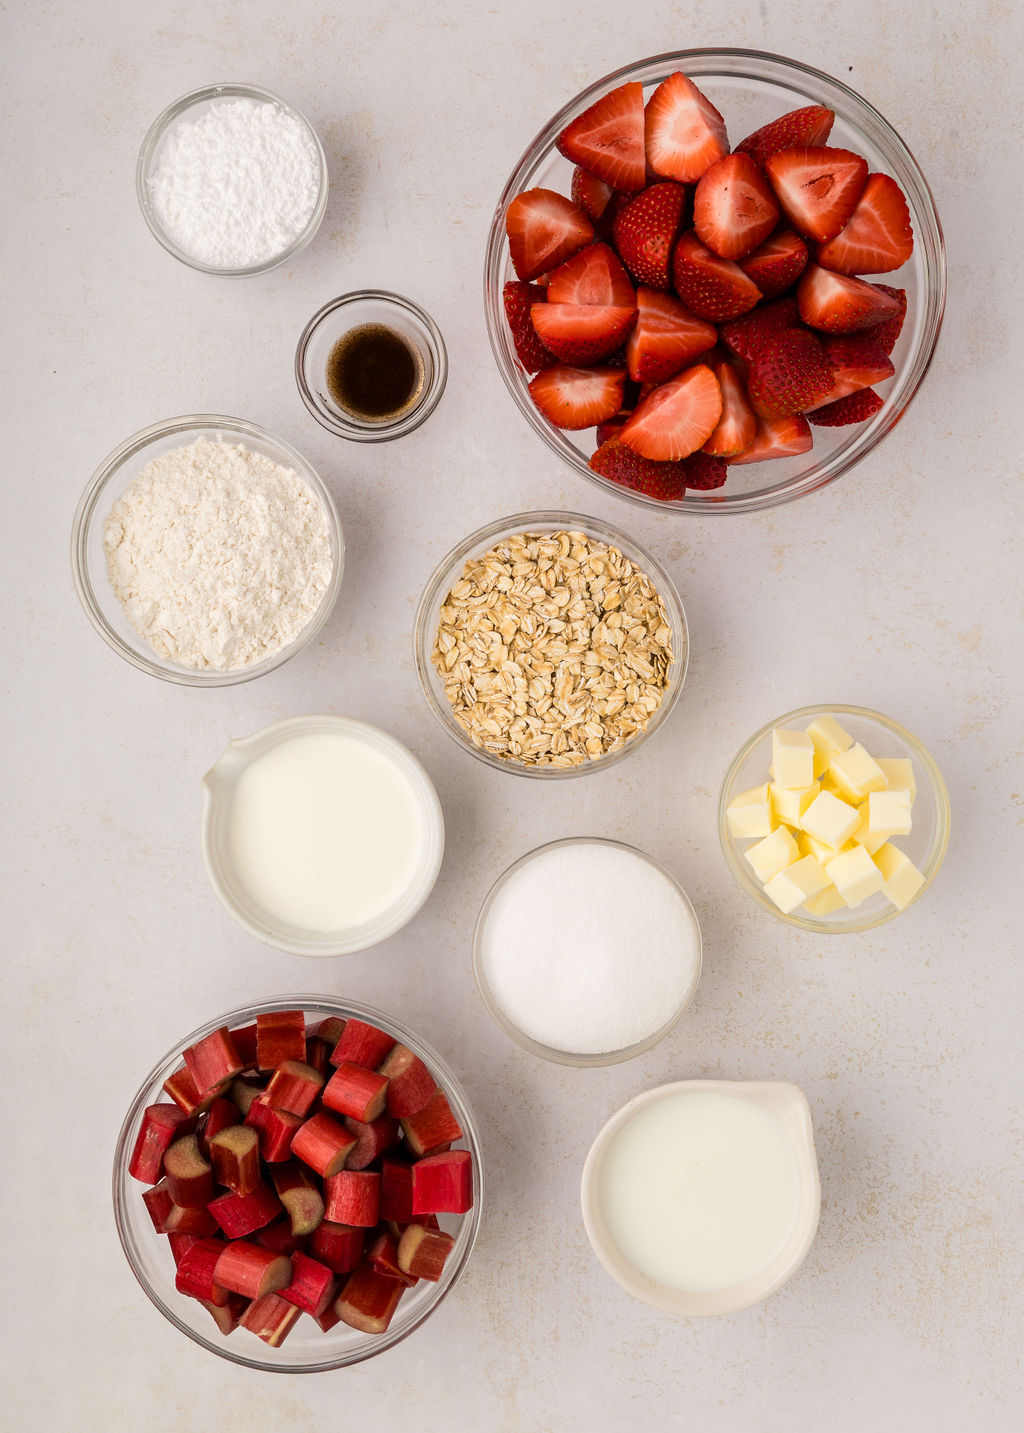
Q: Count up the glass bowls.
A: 8